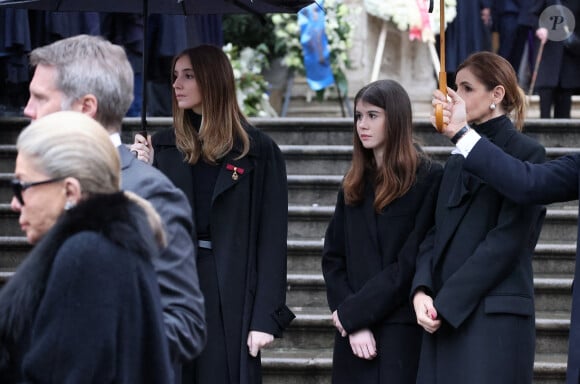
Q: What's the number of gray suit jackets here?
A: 1